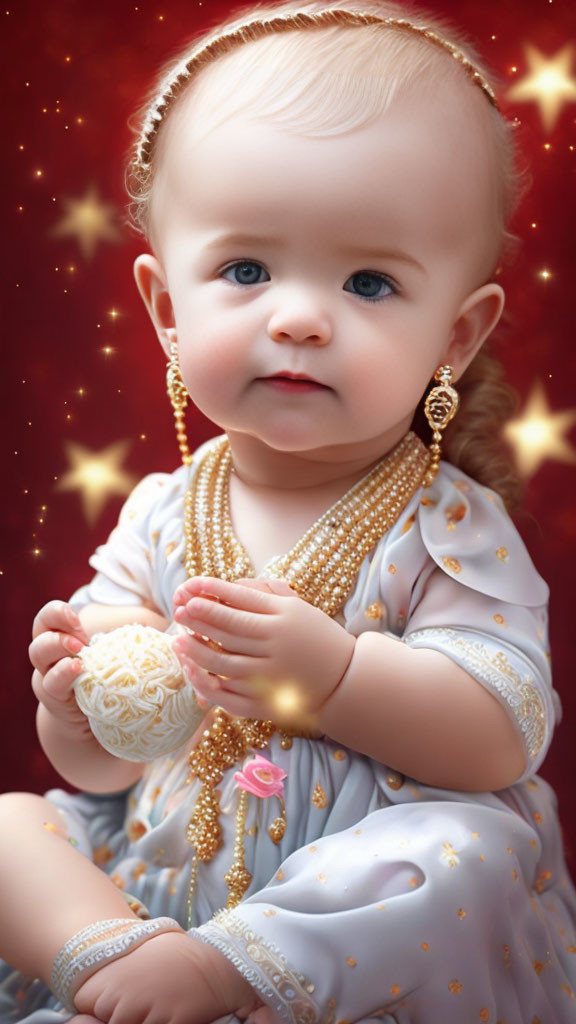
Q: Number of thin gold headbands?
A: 1